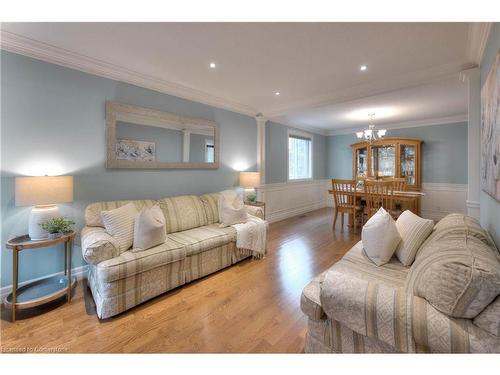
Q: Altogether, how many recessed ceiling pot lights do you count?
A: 3